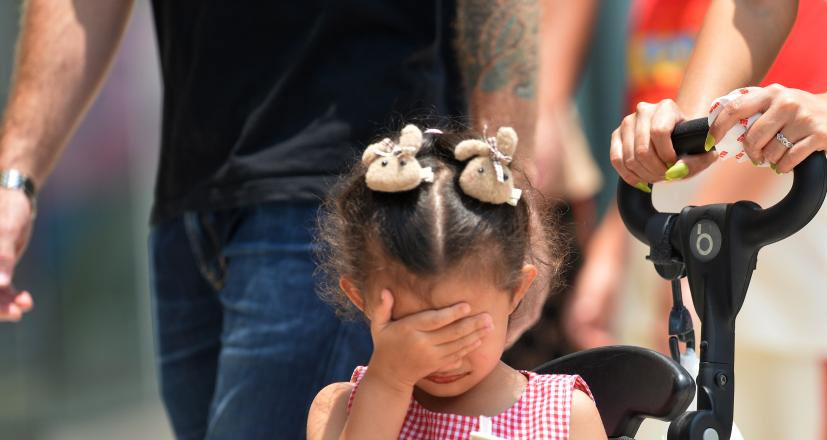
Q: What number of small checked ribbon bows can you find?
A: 2